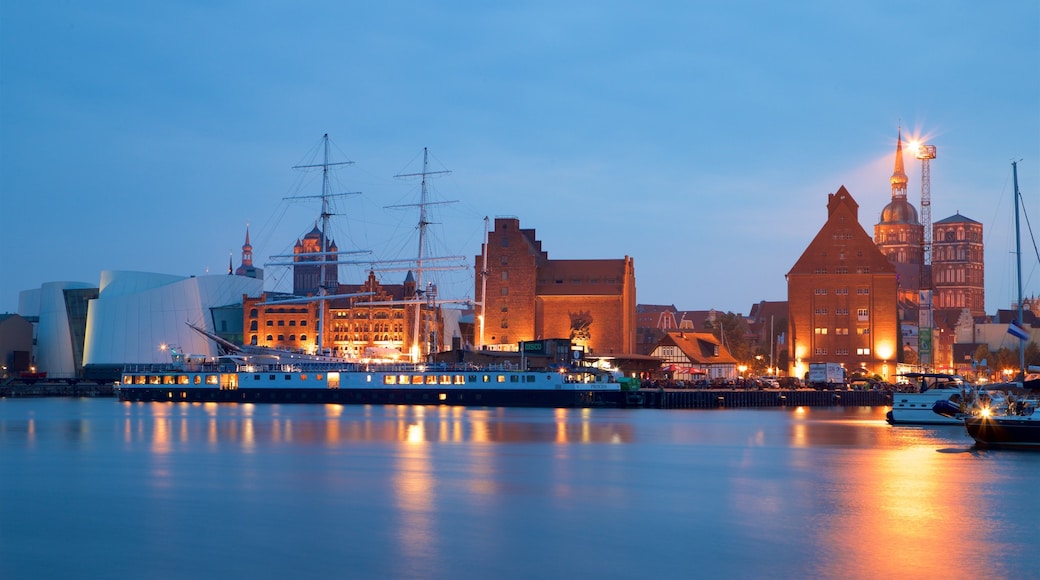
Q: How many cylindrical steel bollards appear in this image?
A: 0